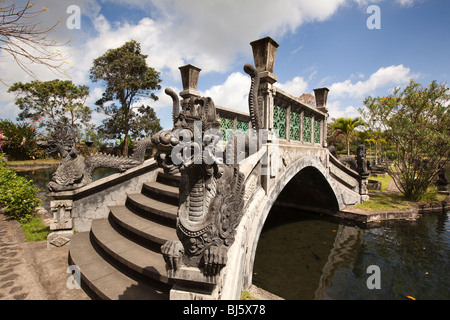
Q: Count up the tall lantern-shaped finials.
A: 3